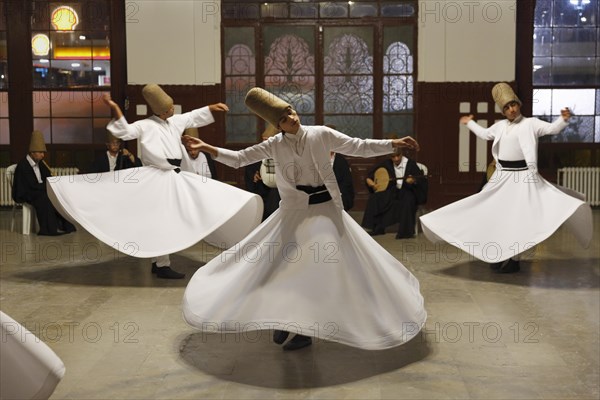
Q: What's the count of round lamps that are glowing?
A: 2